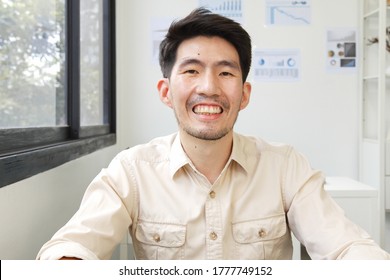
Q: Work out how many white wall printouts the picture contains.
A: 5